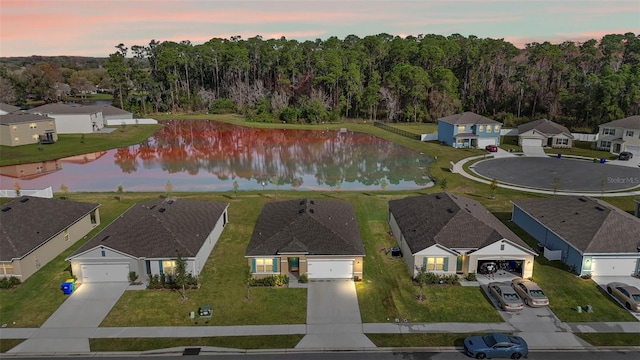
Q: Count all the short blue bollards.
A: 0